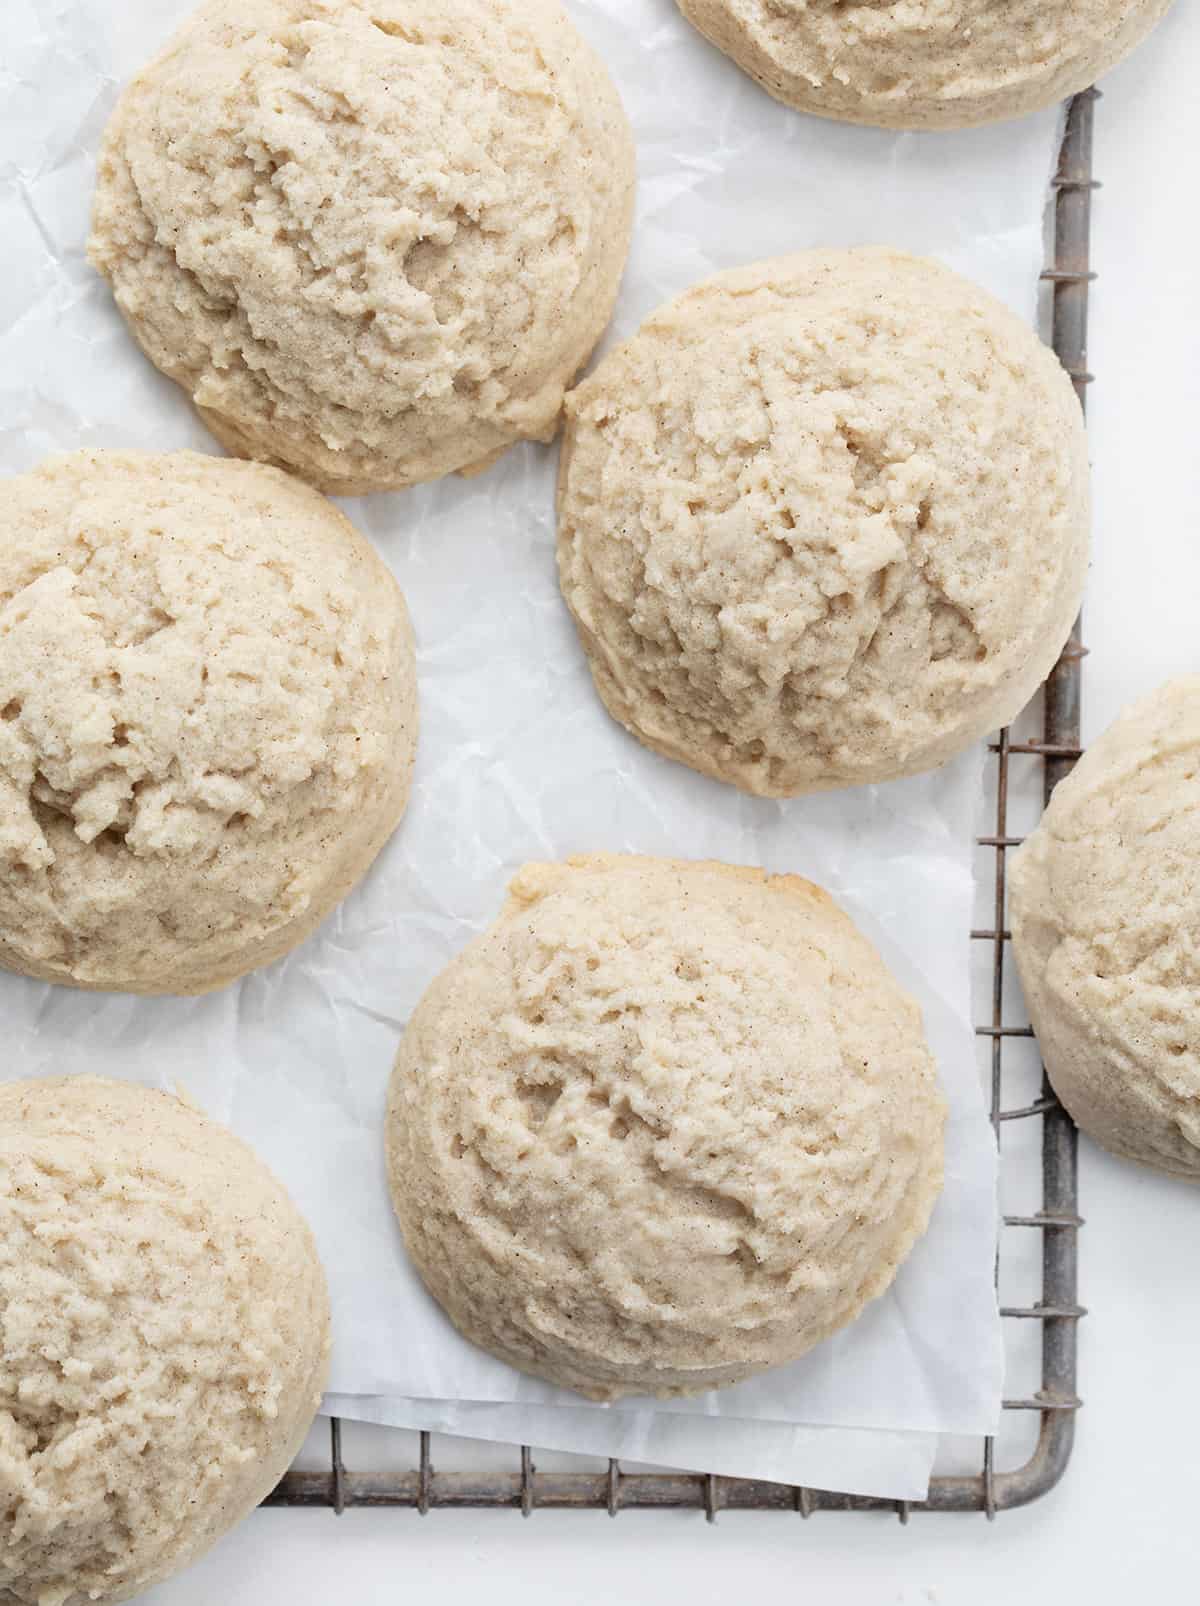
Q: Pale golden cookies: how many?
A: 7